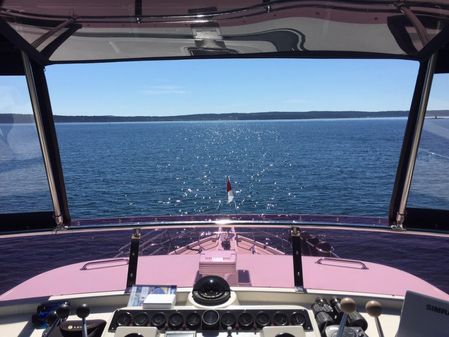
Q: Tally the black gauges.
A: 11